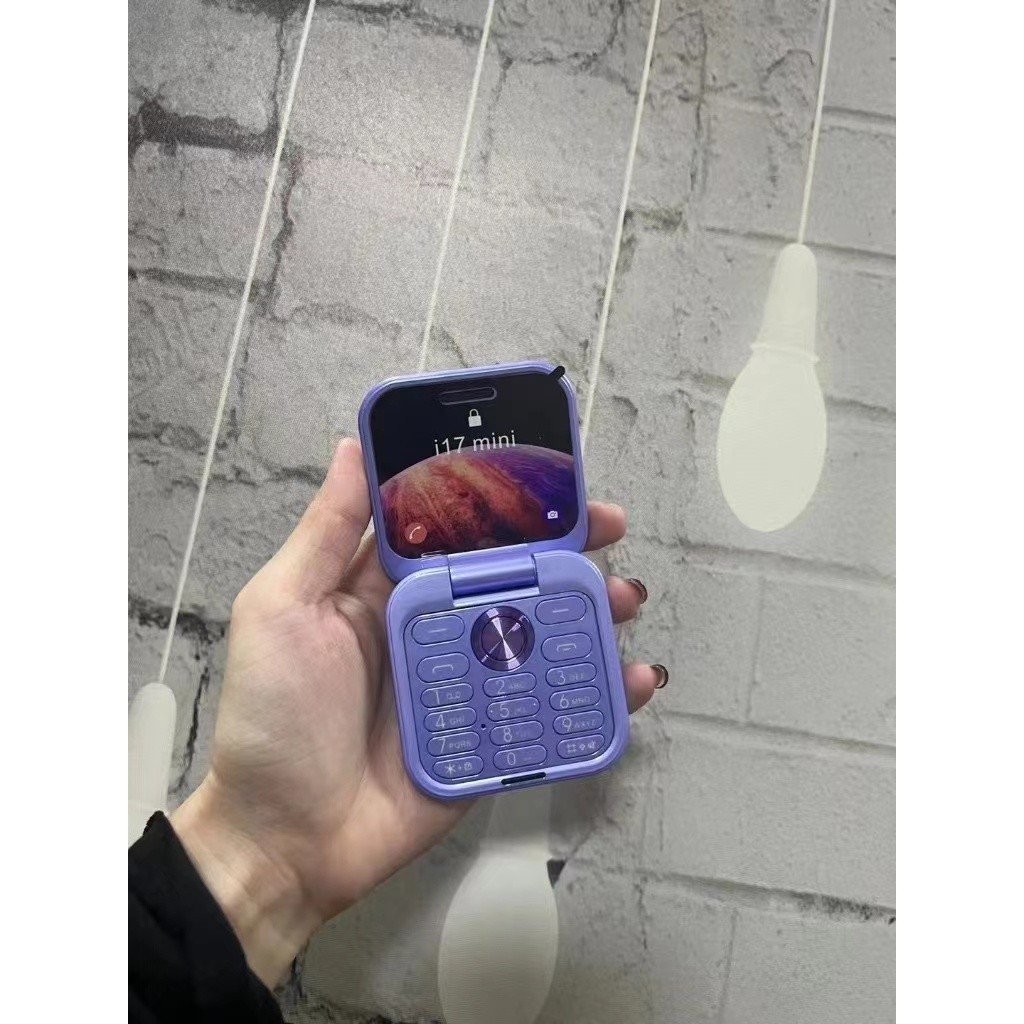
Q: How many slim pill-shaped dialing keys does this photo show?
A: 12